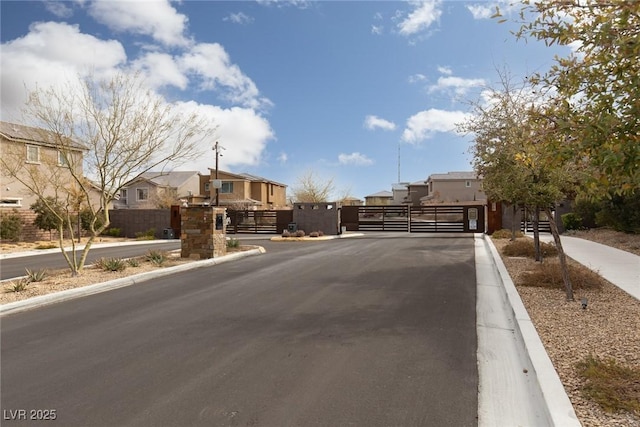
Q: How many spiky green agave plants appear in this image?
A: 6